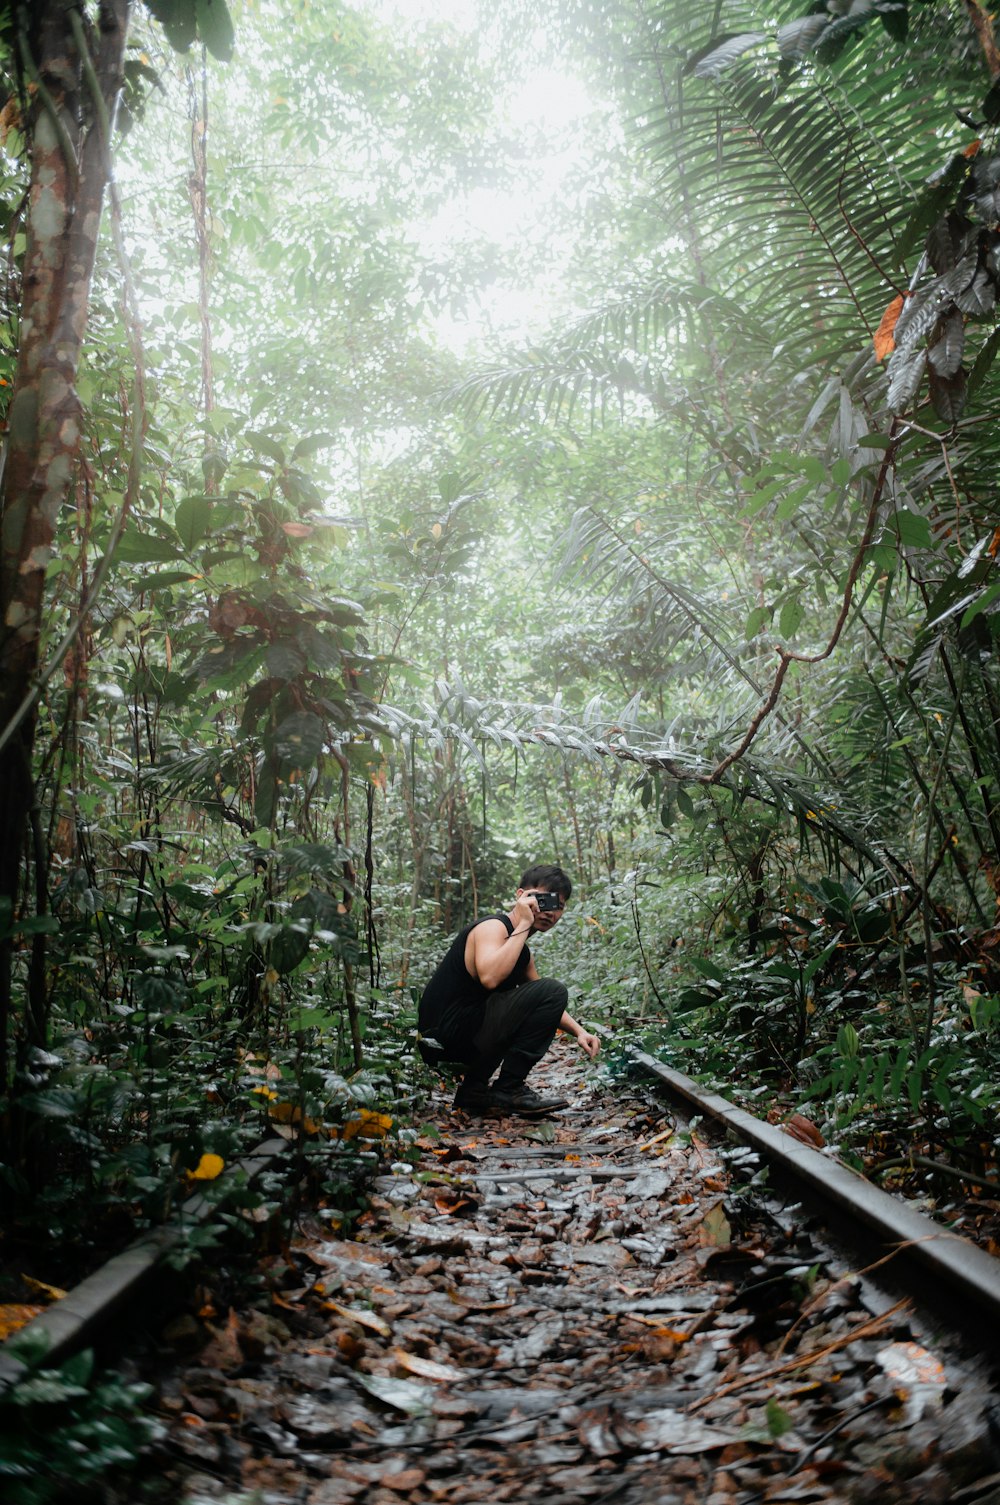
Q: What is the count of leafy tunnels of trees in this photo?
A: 1